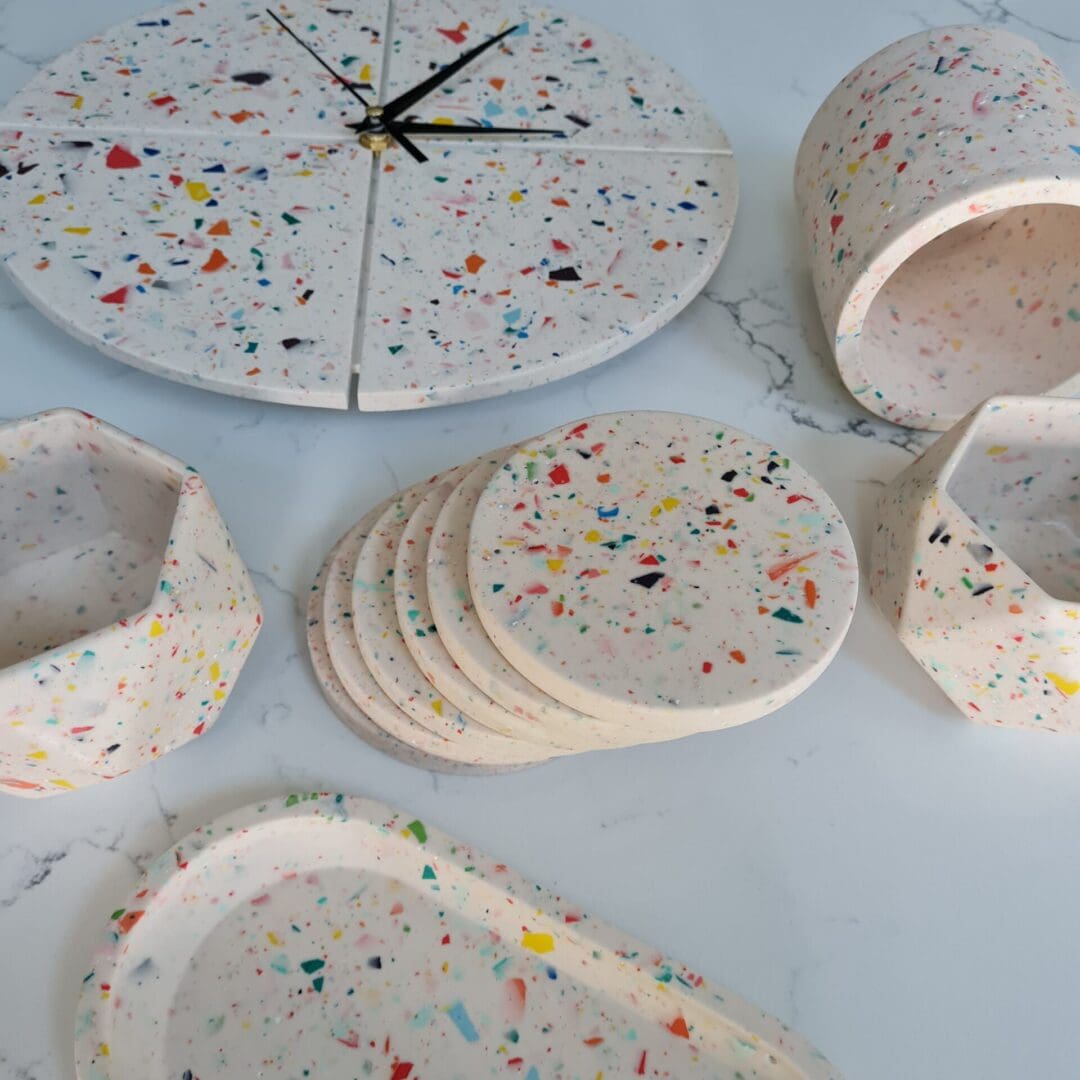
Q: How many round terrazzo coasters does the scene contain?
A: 6